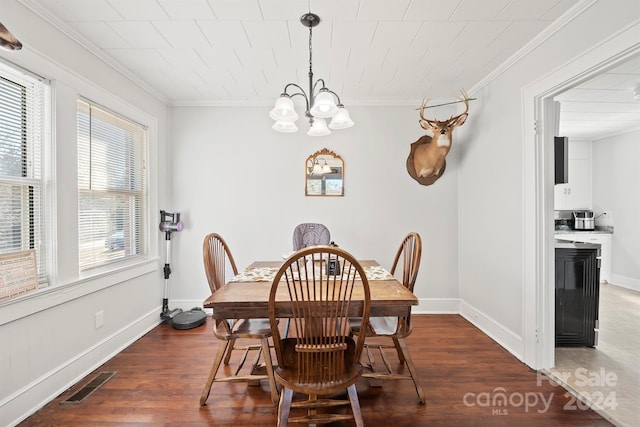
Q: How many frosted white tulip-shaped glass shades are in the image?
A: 5